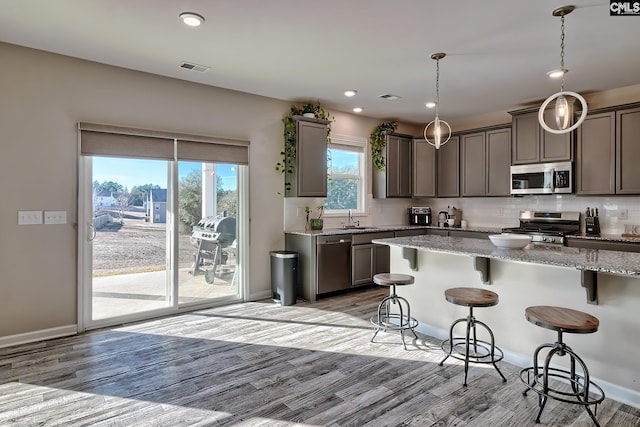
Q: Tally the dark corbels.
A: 3